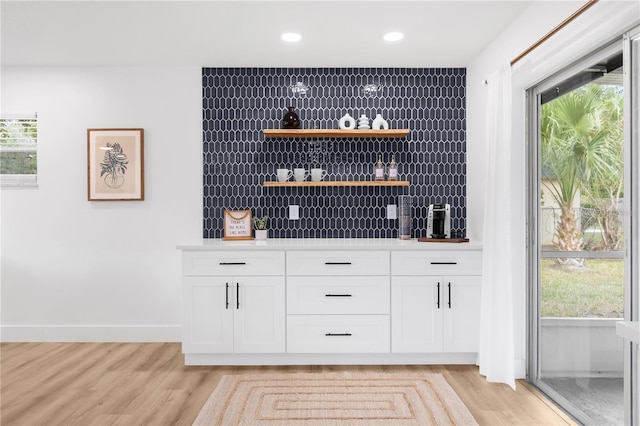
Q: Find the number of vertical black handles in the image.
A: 4